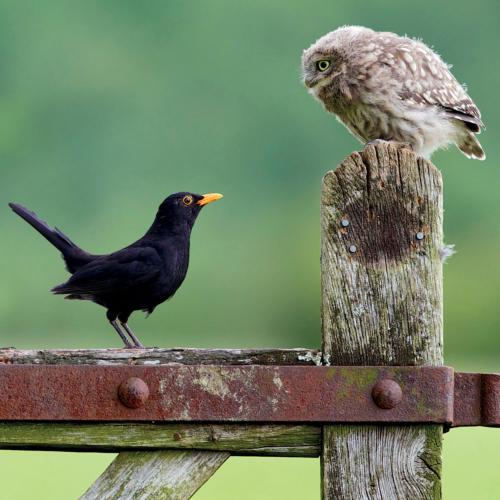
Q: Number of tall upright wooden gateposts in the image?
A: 1